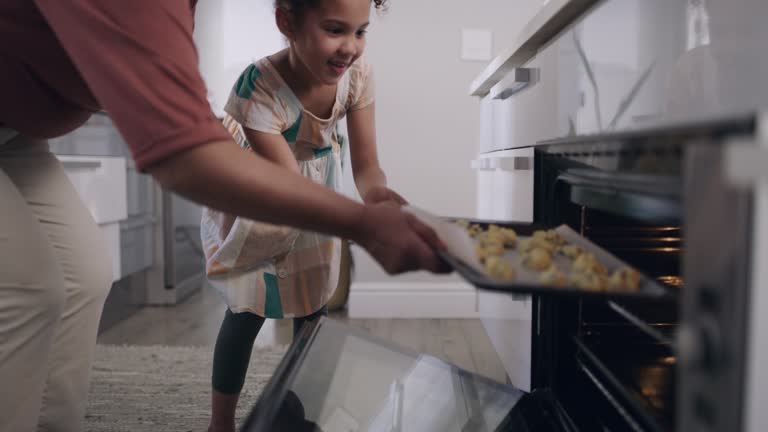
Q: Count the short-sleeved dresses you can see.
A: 1